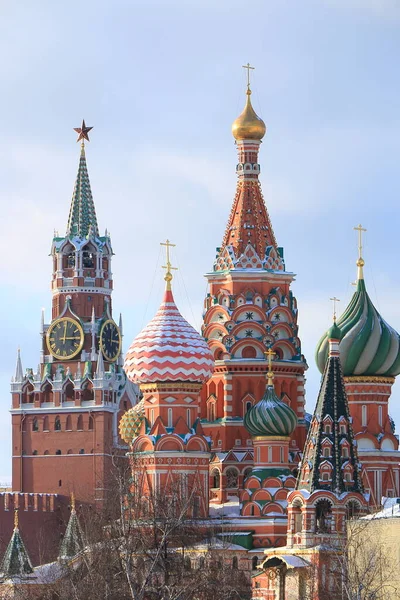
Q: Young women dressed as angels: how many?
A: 0